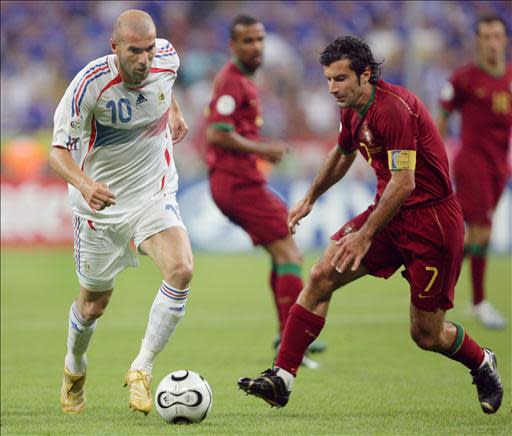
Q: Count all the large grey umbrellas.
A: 0